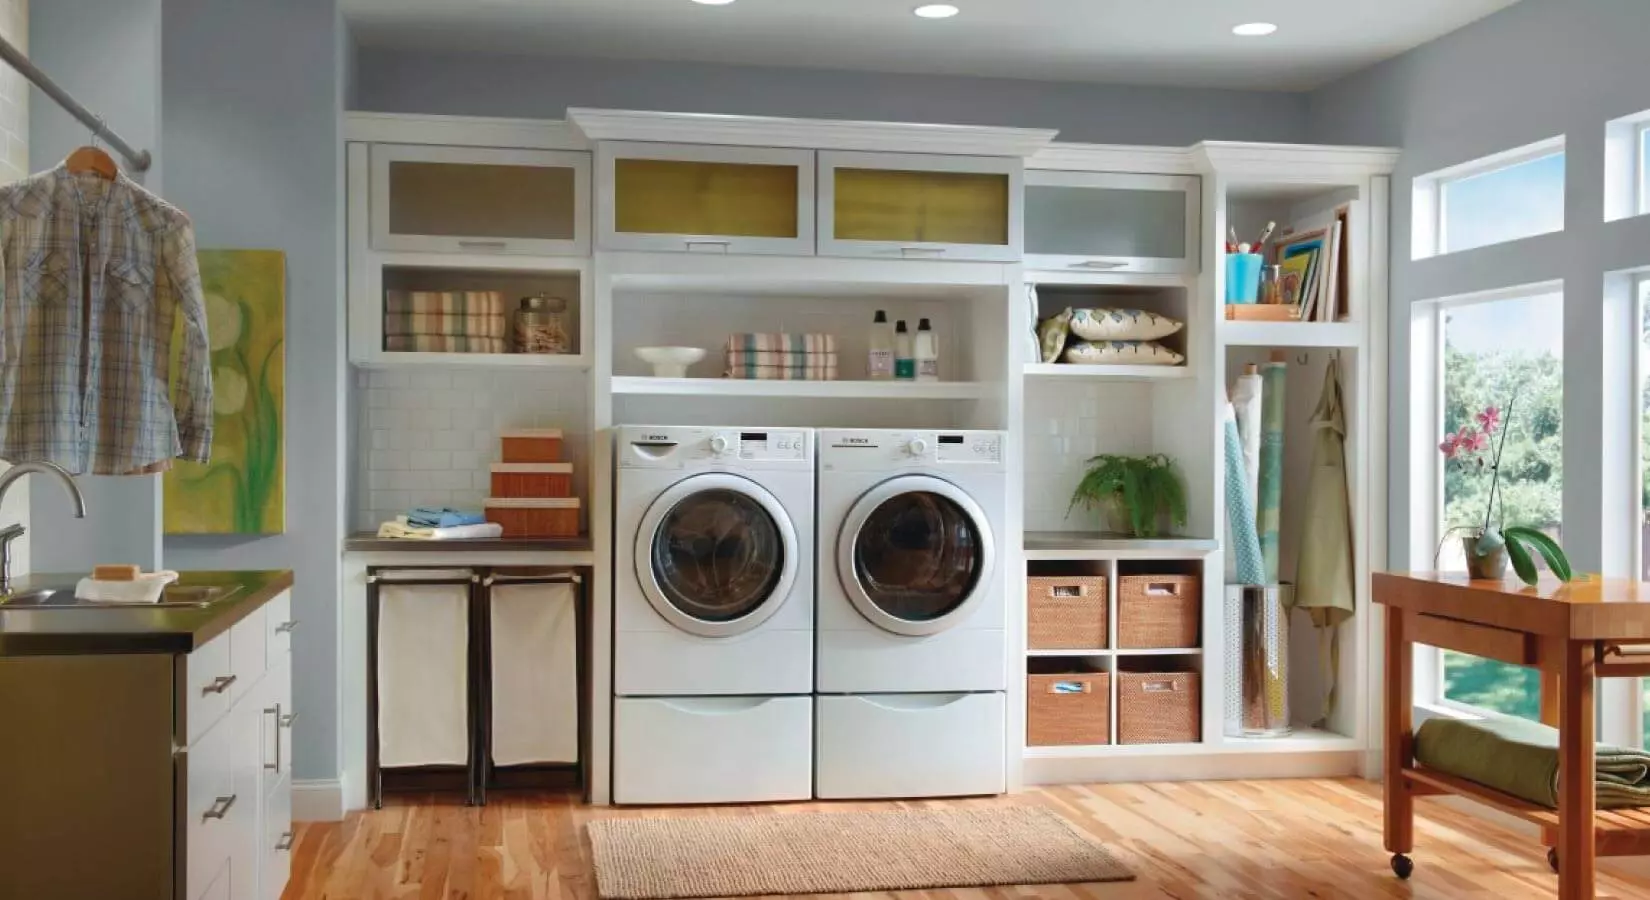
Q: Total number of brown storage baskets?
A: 4